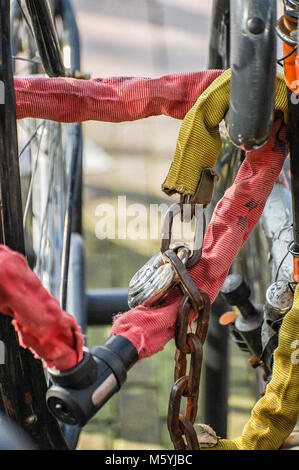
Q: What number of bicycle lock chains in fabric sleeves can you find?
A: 2